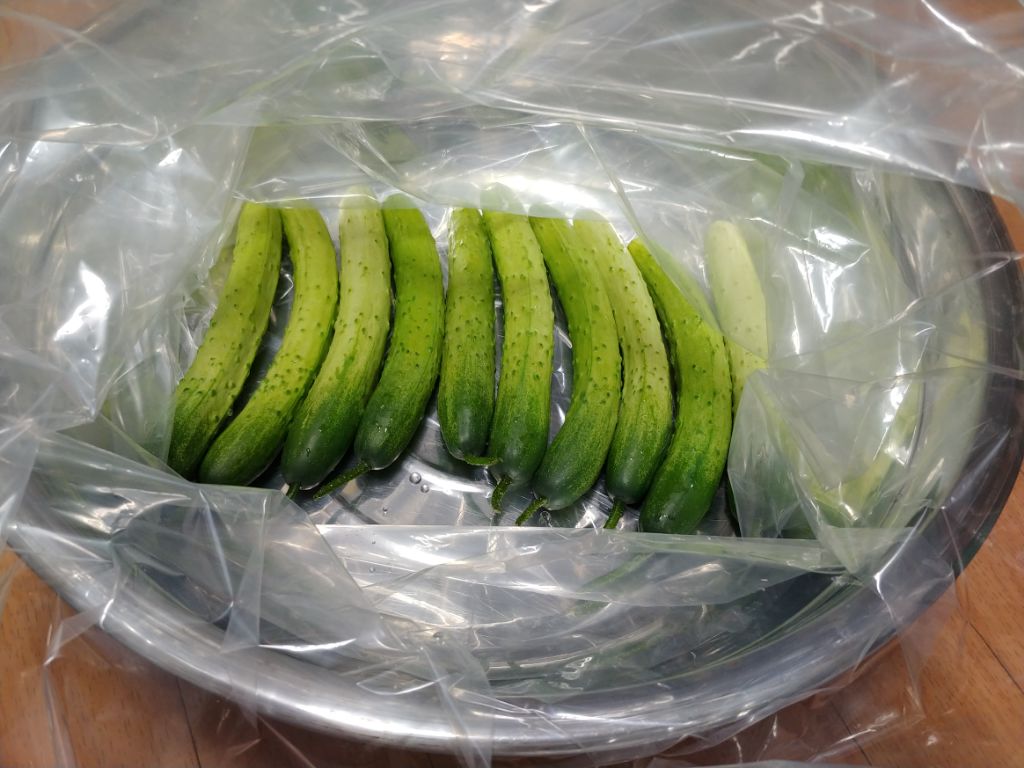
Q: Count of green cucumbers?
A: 10